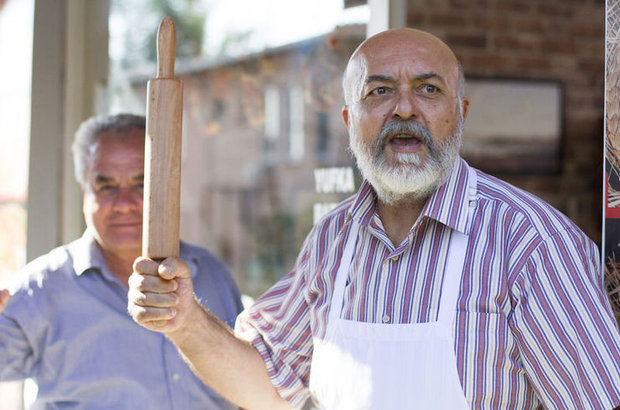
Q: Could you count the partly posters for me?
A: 1